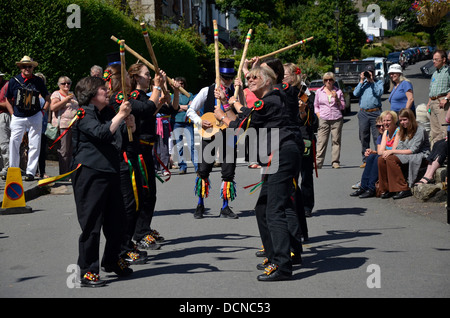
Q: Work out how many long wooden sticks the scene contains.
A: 6